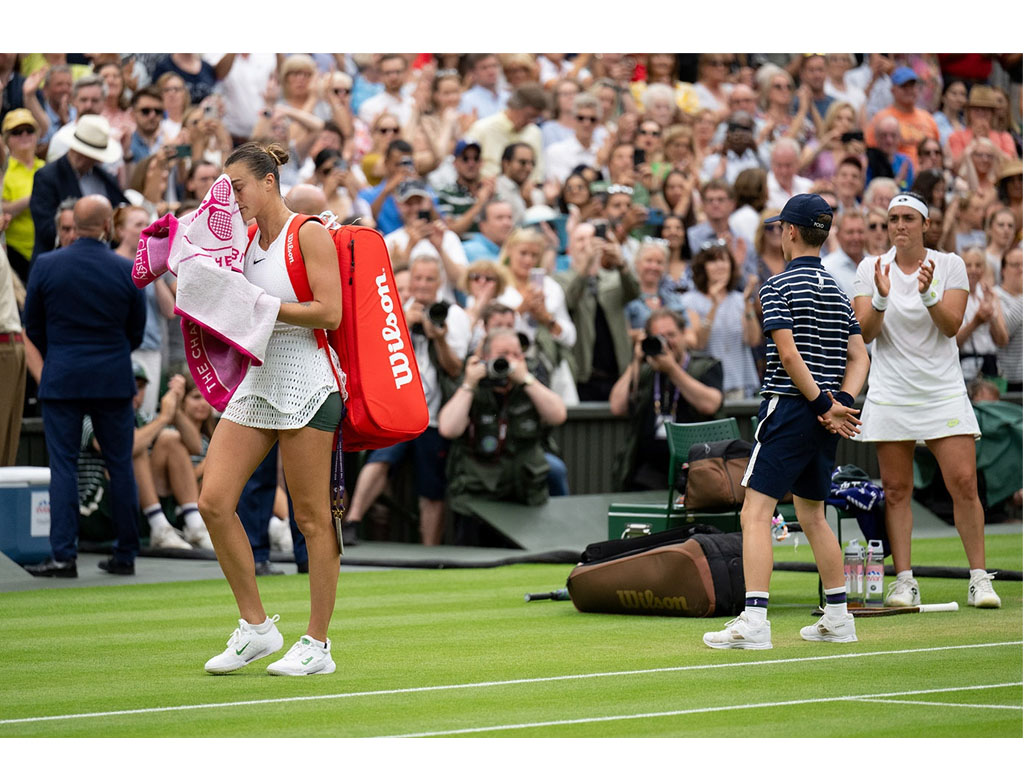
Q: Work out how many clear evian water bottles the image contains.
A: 2